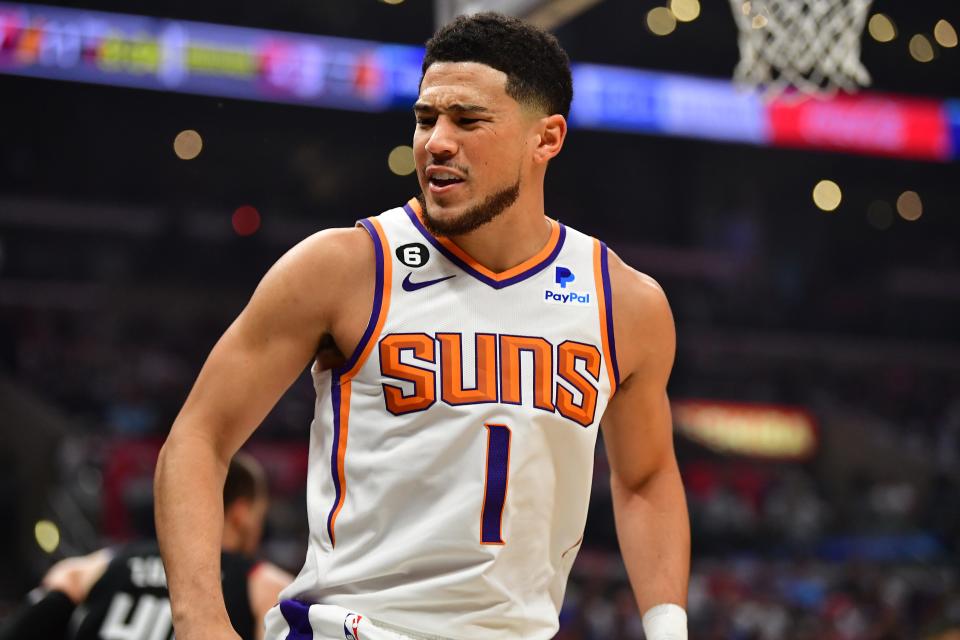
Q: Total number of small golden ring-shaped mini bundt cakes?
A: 0